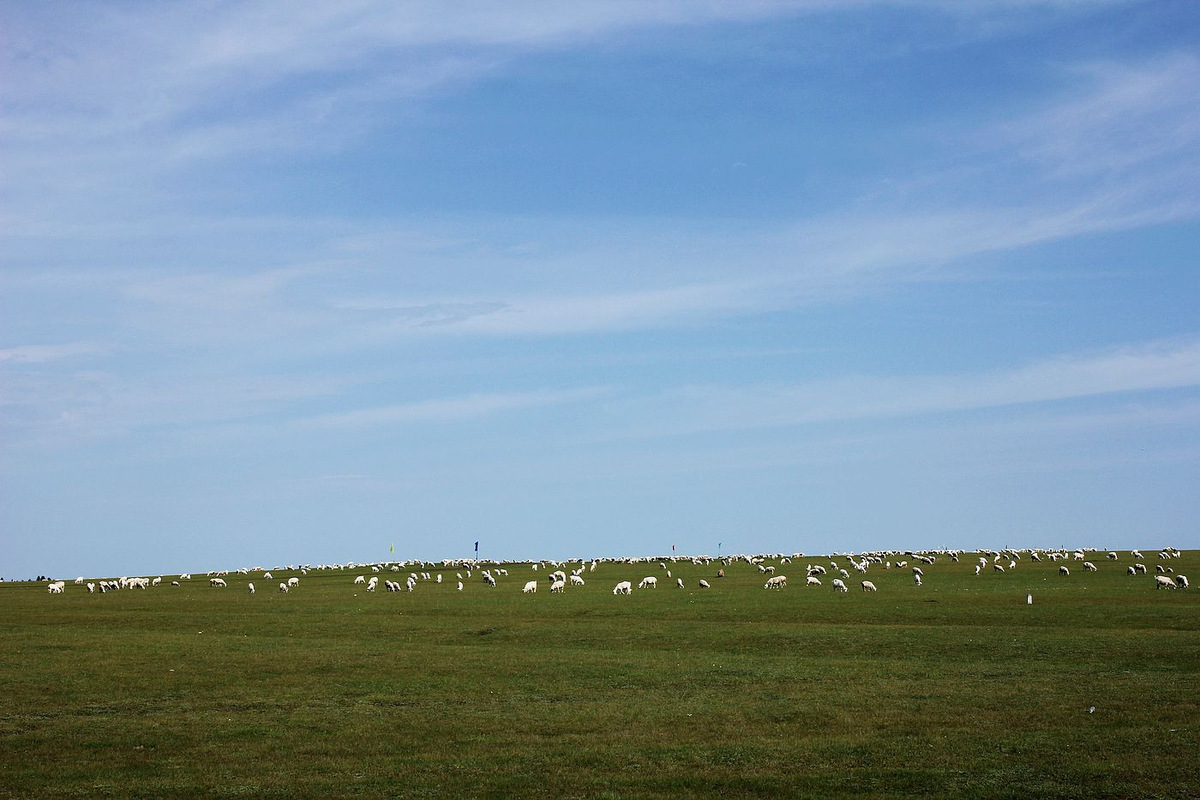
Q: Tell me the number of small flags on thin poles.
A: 4